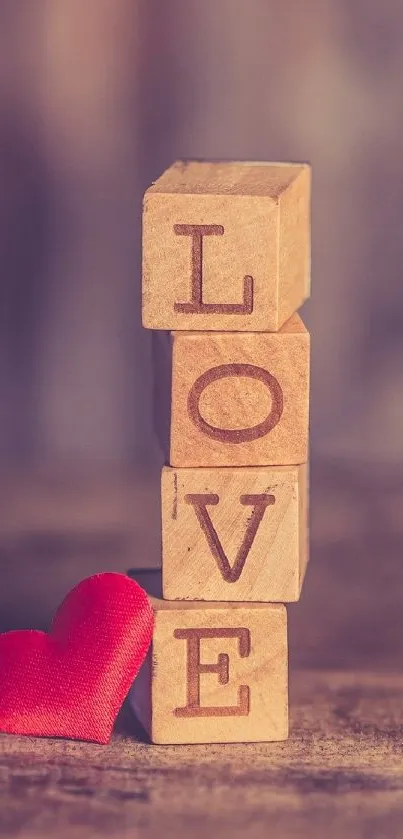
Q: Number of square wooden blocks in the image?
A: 4